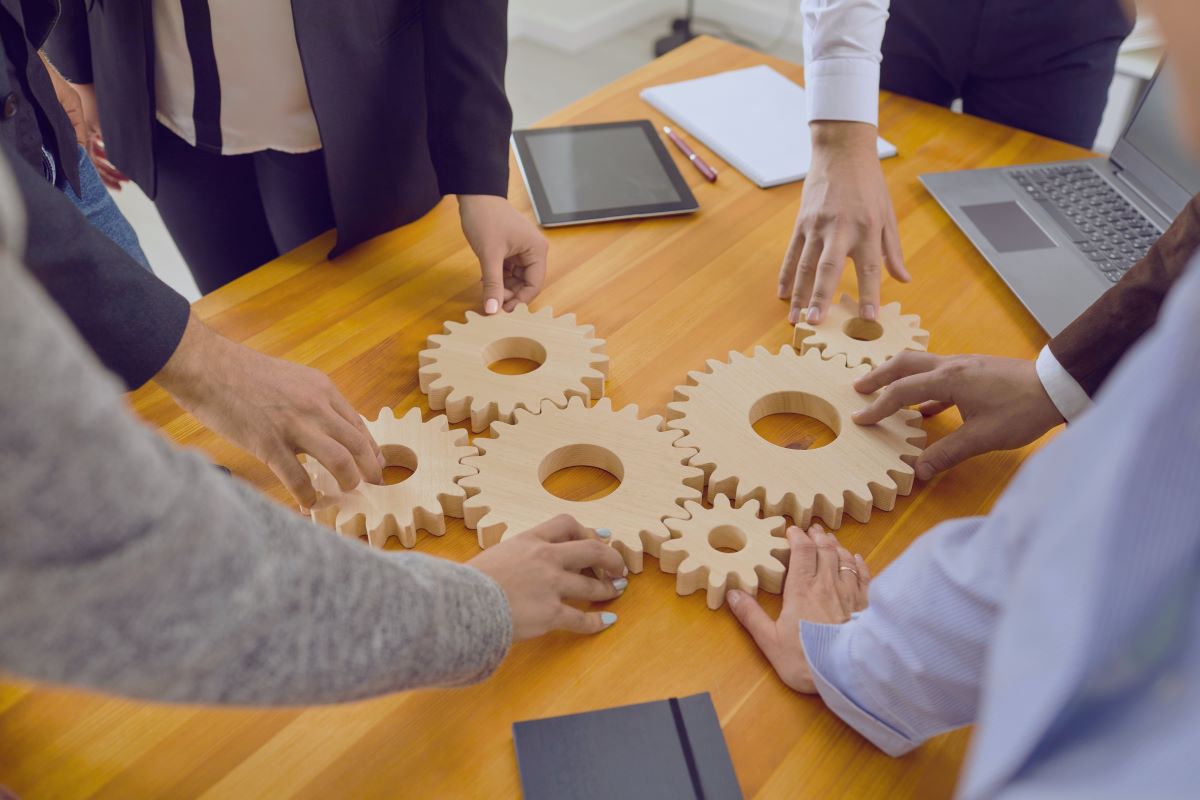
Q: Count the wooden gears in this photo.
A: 6